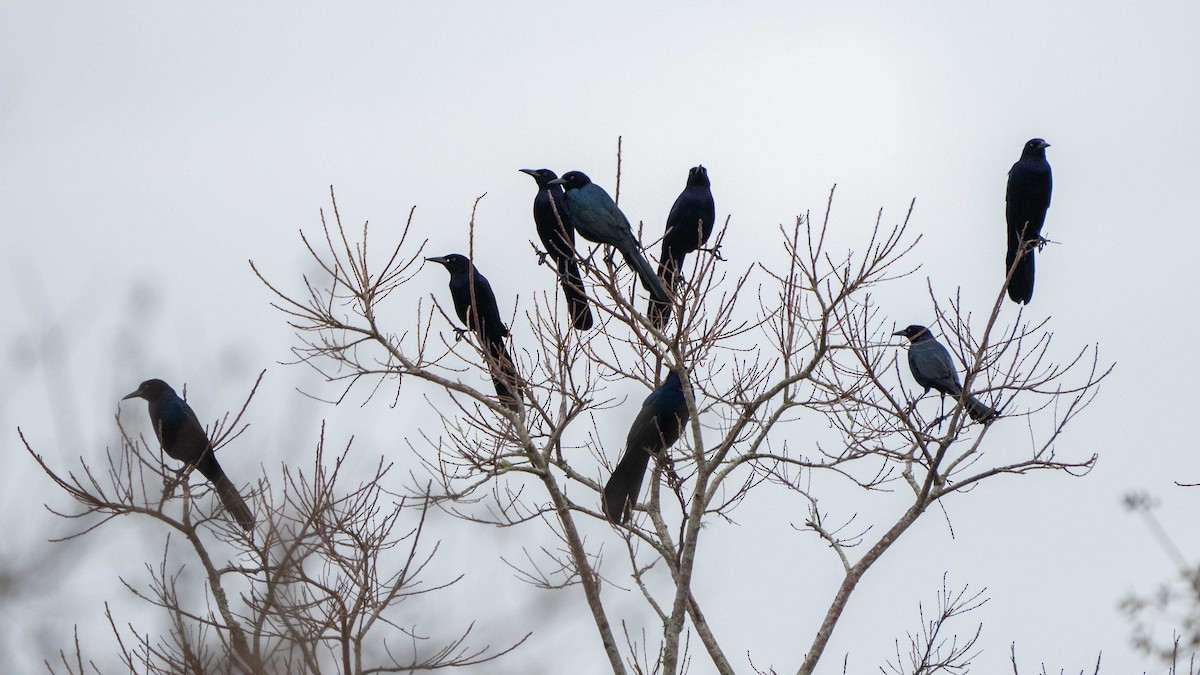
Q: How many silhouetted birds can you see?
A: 8